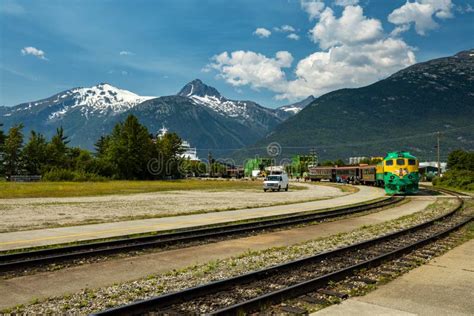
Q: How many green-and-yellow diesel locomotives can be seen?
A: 1